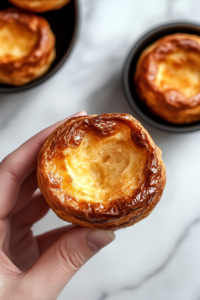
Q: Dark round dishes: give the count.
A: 2